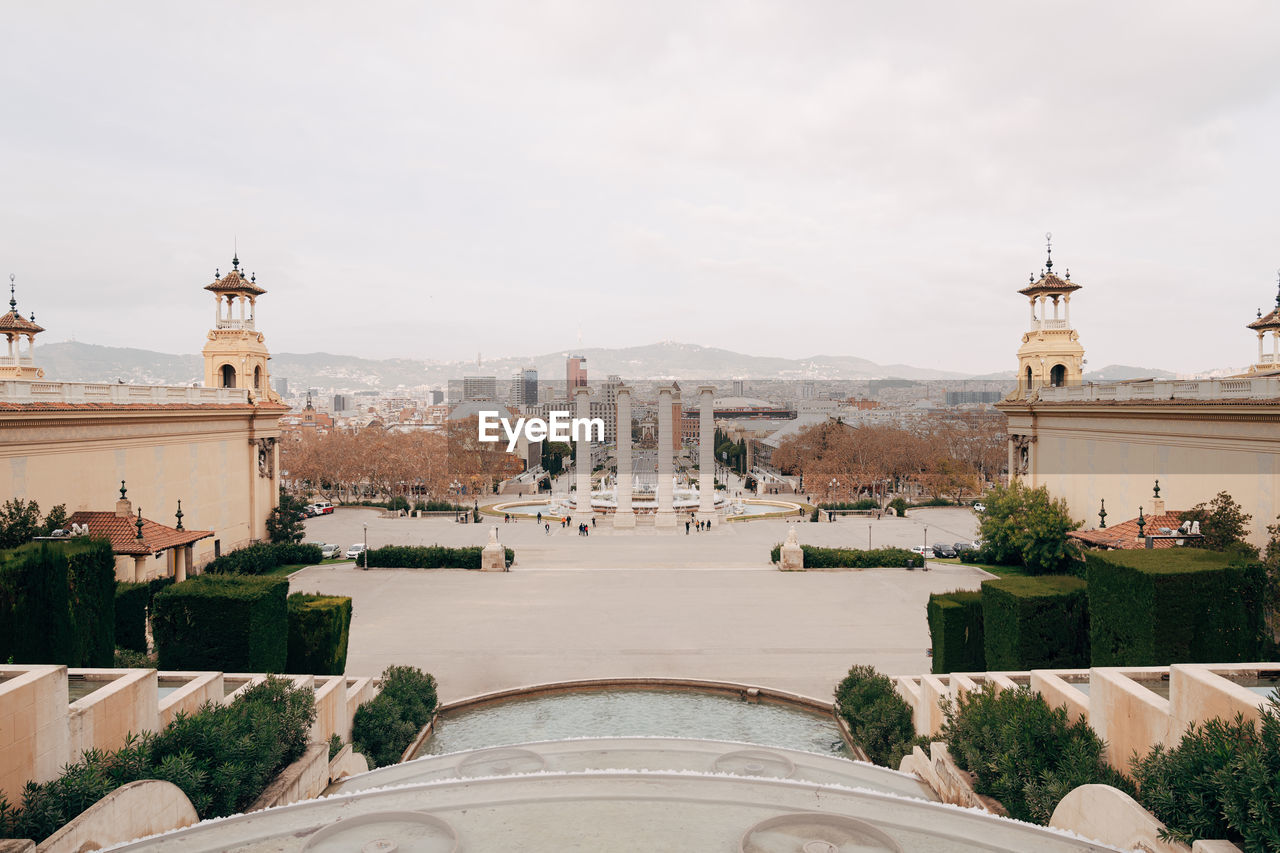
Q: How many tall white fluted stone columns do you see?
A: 4